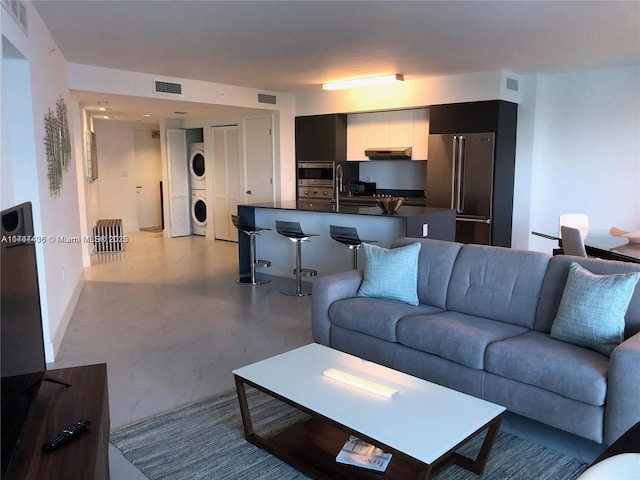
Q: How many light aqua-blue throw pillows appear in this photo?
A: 2